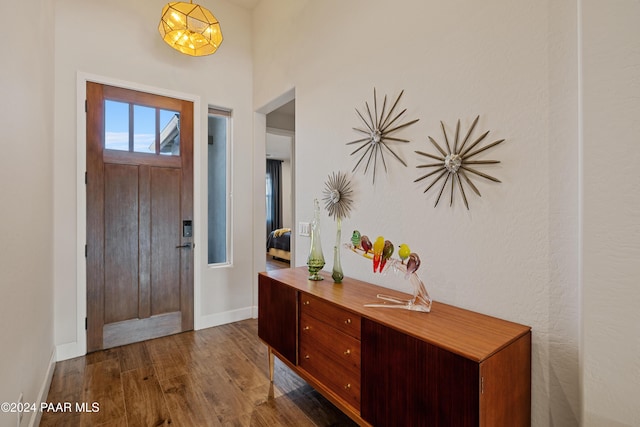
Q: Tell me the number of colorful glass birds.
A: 6